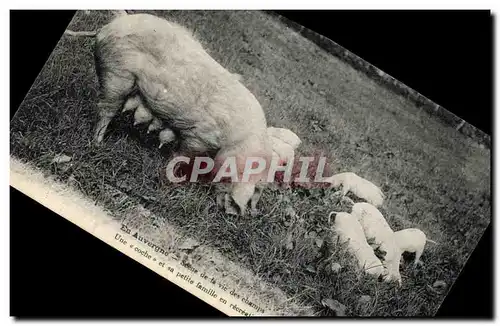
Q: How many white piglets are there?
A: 6